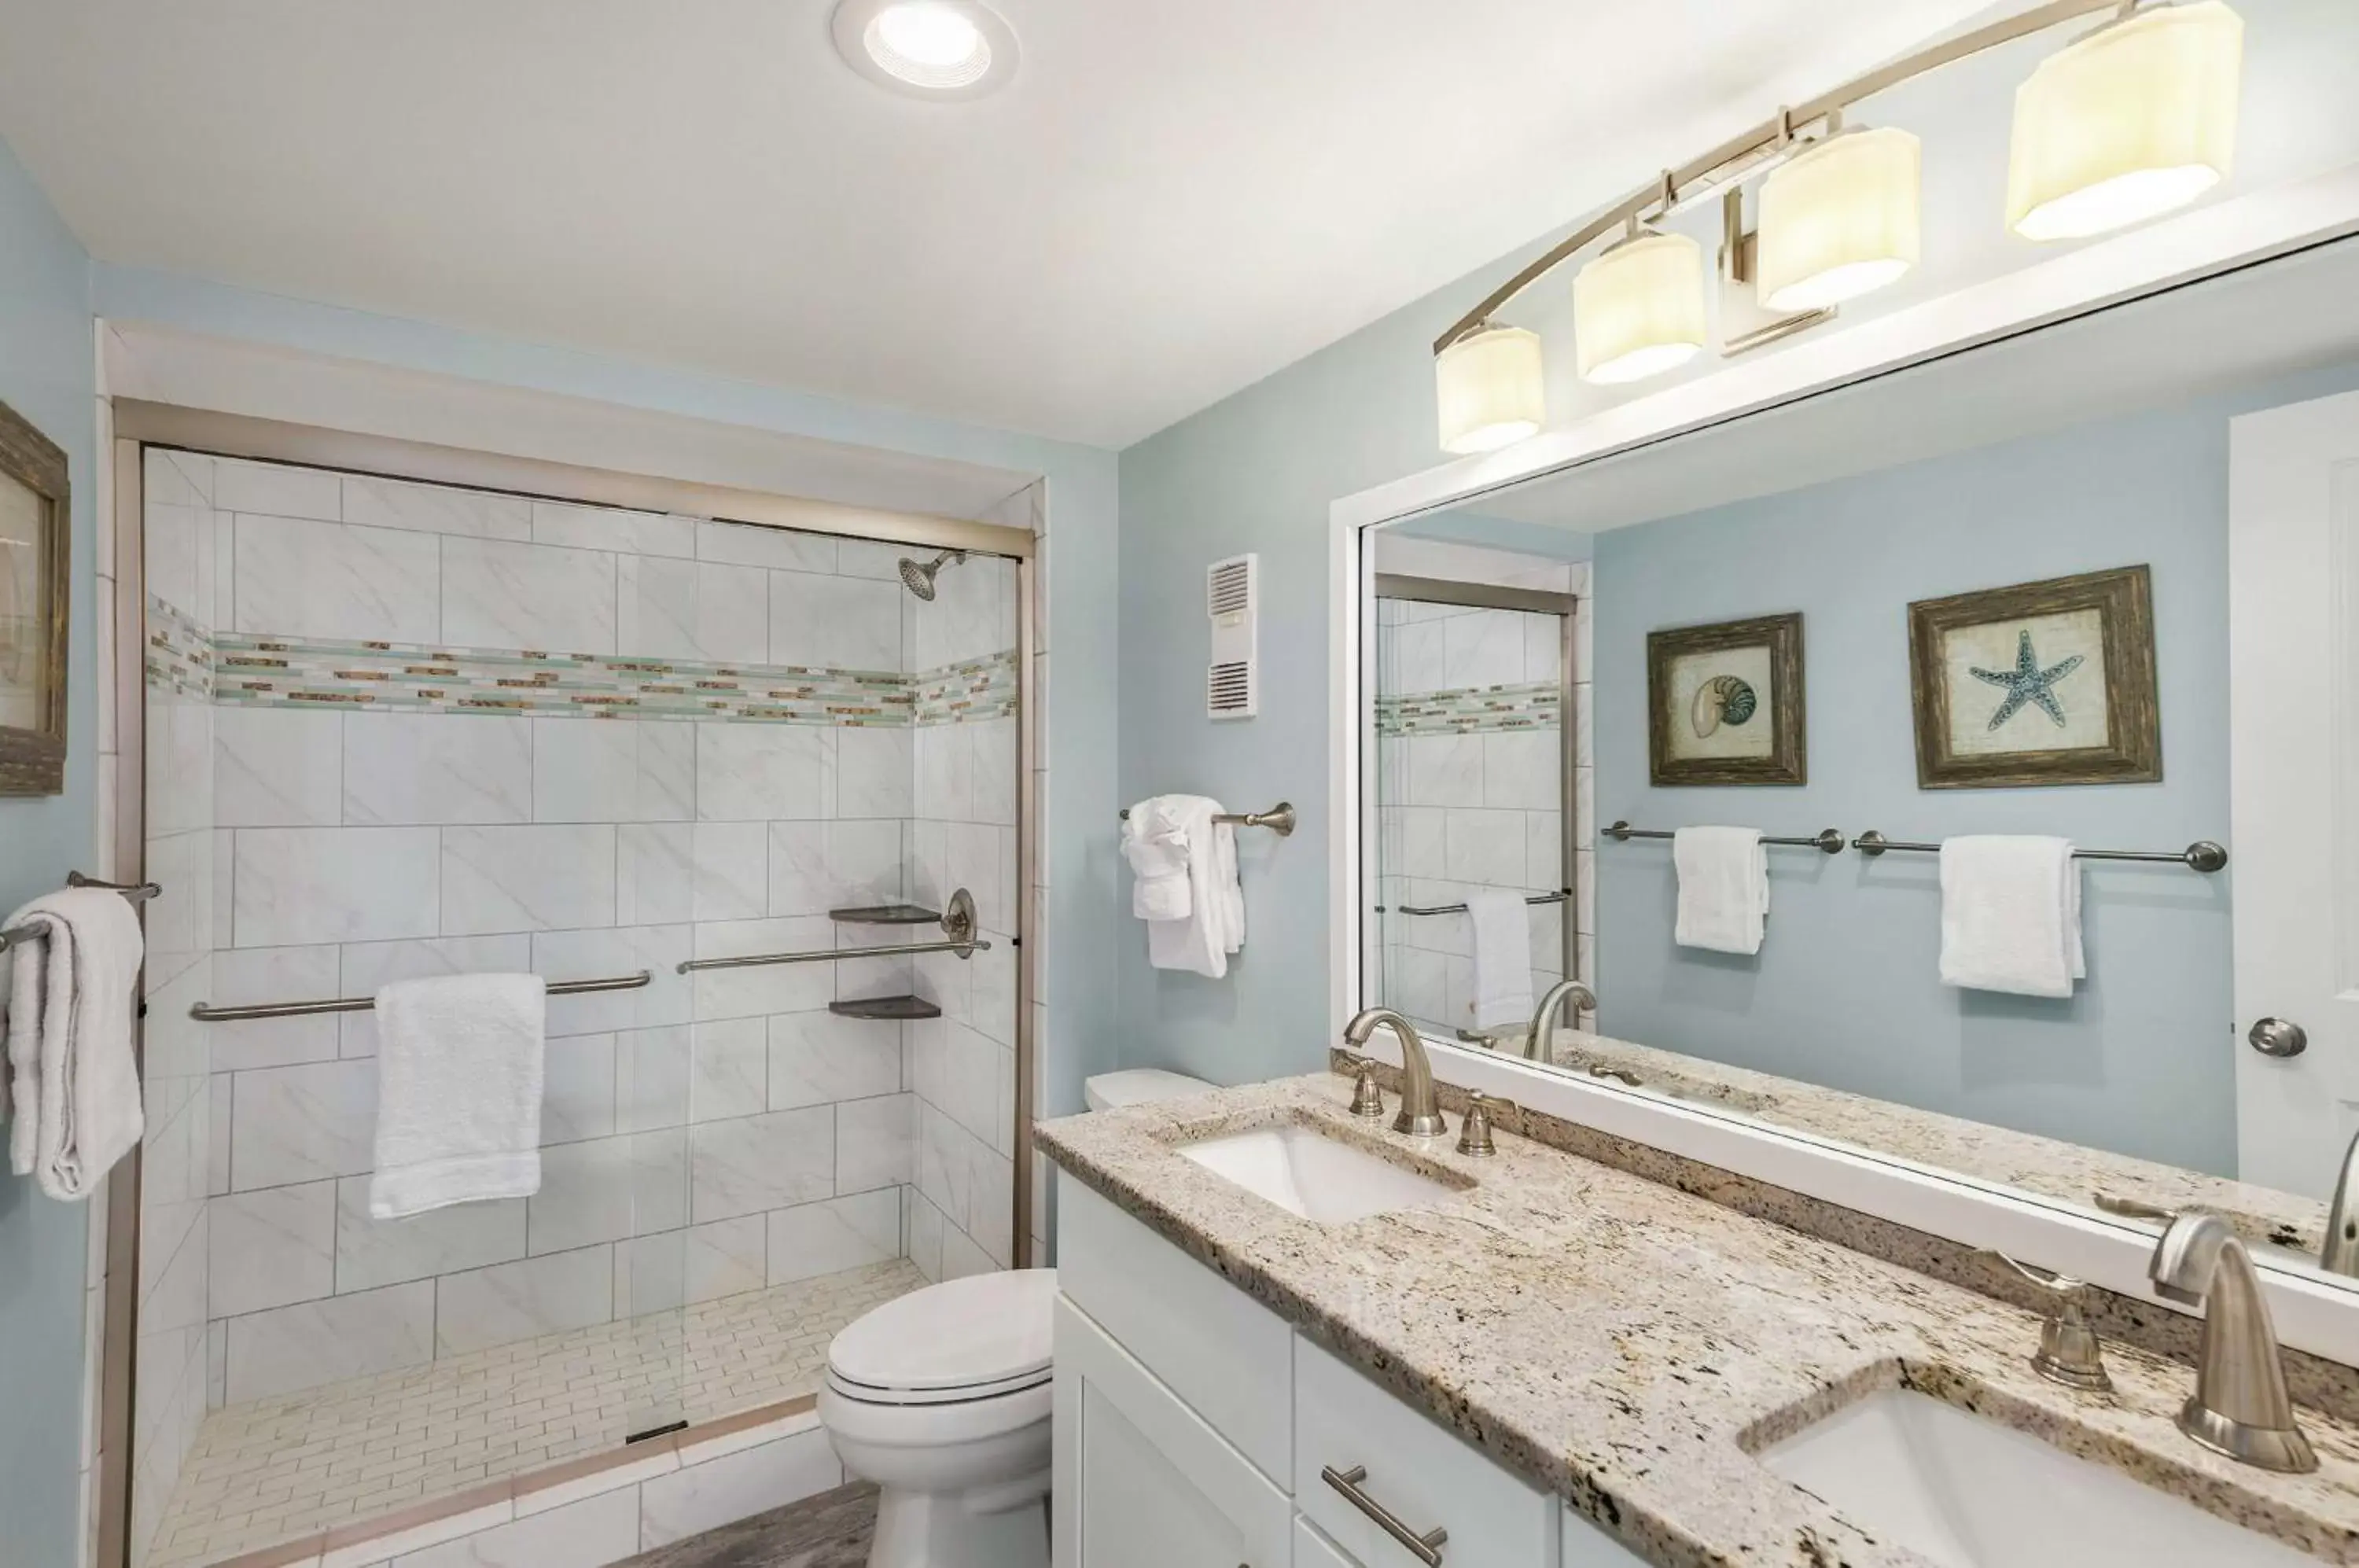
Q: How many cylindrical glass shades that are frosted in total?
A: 4